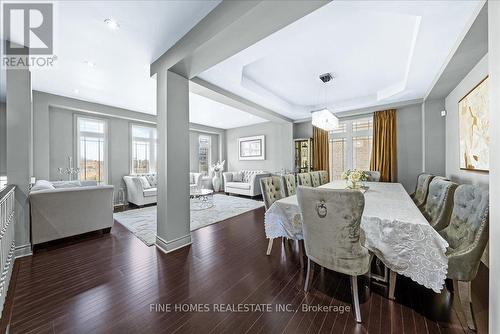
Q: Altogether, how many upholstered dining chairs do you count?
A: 10